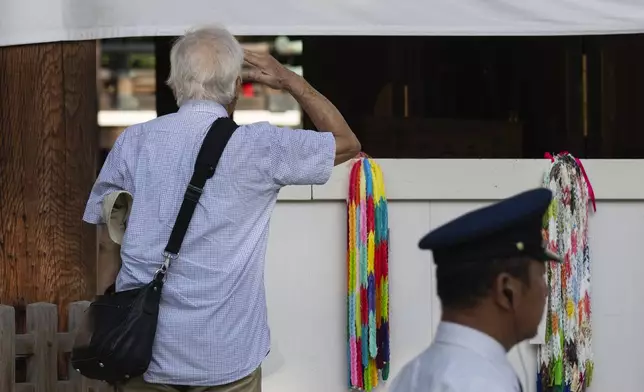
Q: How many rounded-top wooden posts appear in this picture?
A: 3